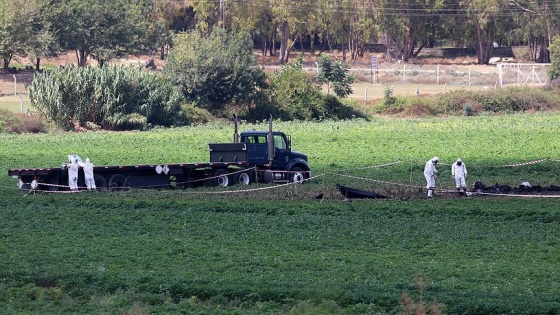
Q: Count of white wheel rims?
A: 3